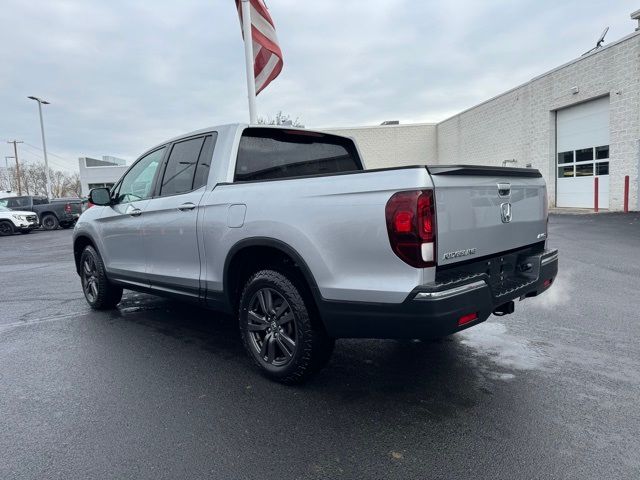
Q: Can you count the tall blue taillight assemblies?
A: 0